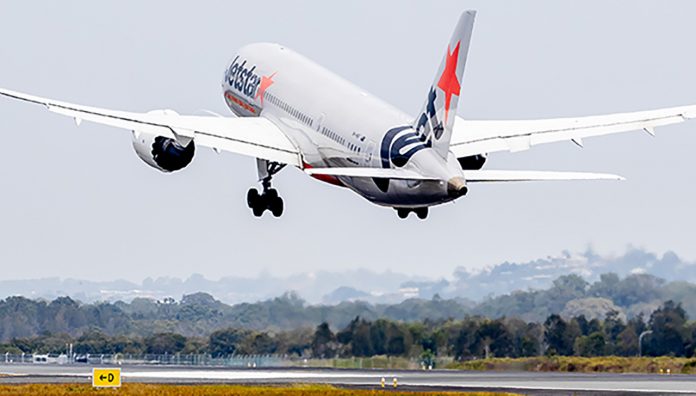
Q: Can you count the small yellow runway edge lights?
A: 2